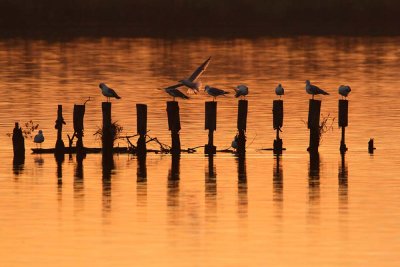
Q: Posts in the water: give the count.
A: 12